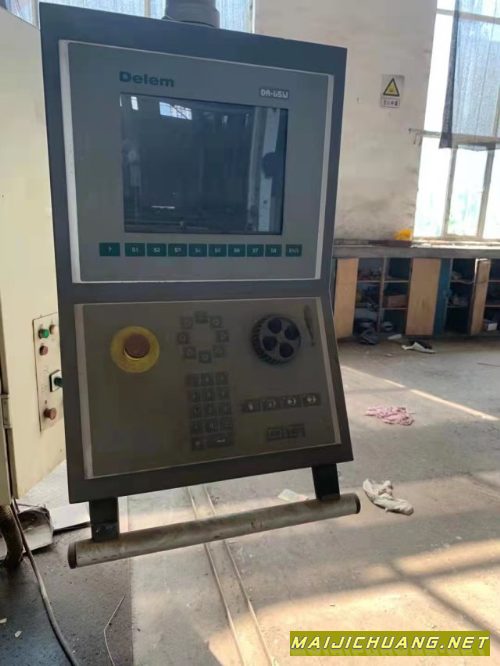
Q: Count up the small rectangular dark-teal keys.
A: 10